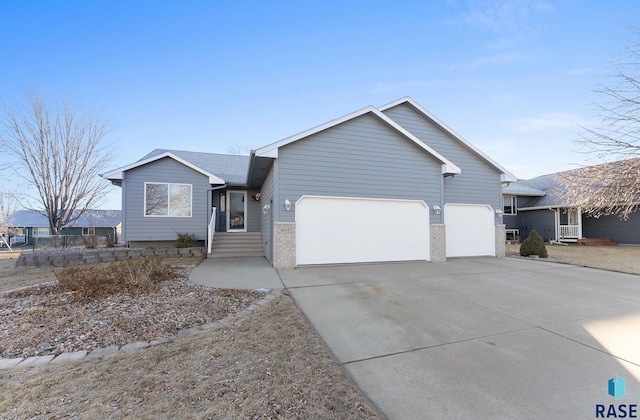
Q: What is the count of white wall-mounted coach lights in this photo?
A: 5